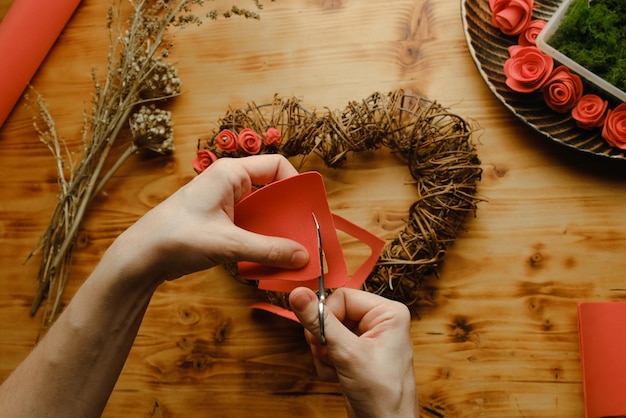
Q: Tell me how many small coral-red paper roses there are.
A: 10